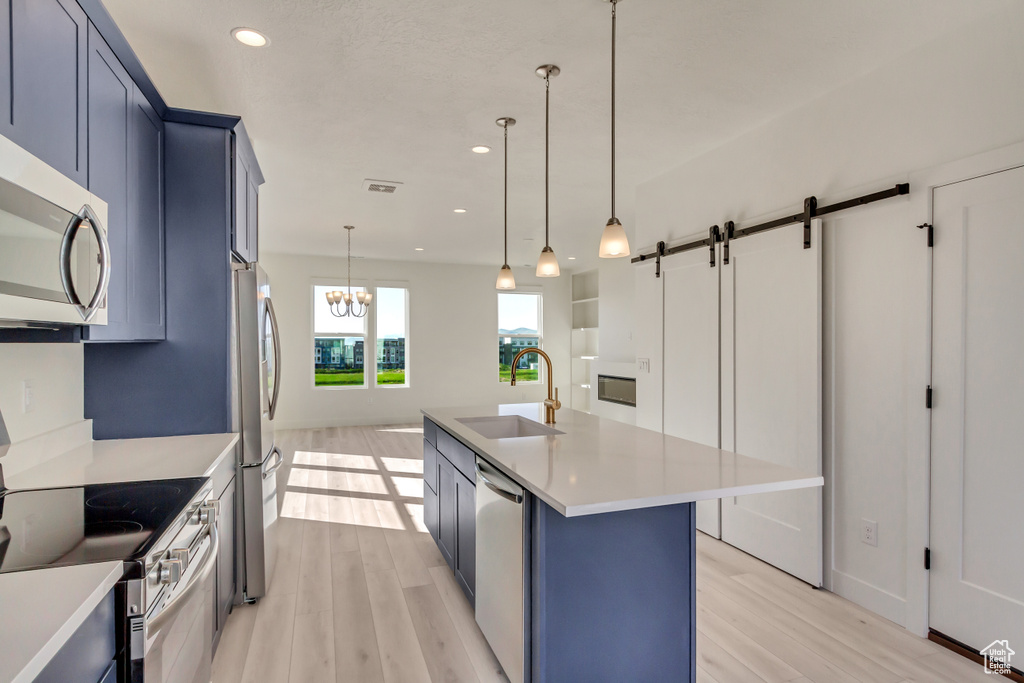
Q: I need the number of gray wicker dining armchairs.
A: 0